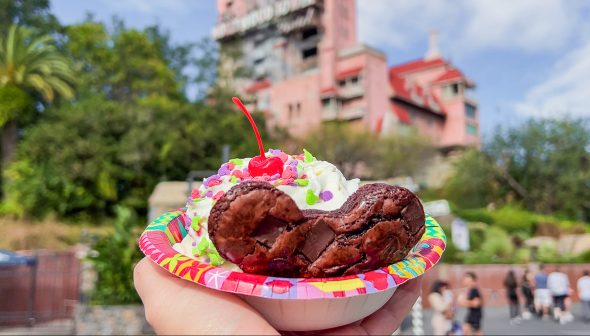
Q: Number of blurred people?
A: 7